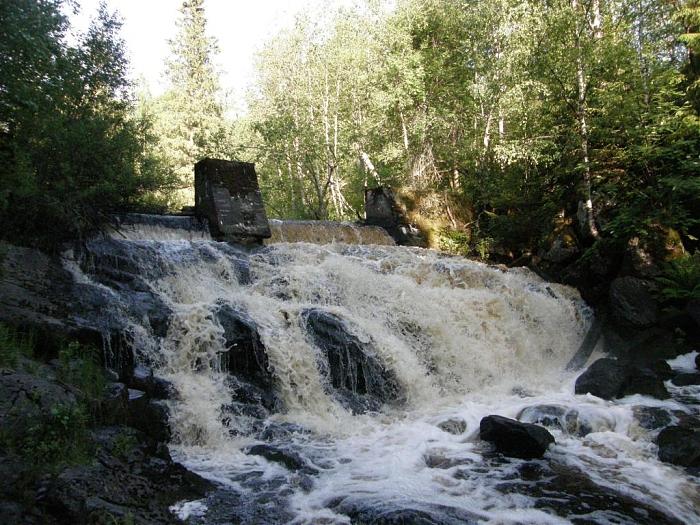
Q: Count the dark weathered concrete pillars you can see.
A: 2